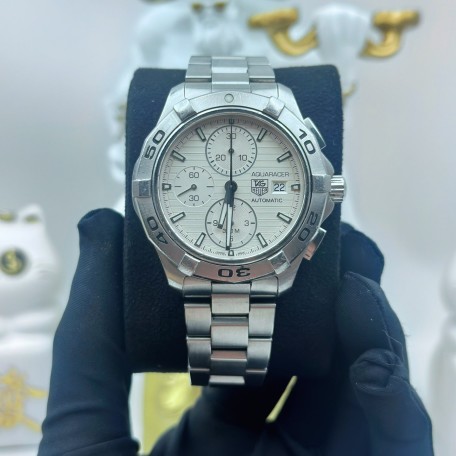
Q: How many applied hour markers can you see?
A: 12